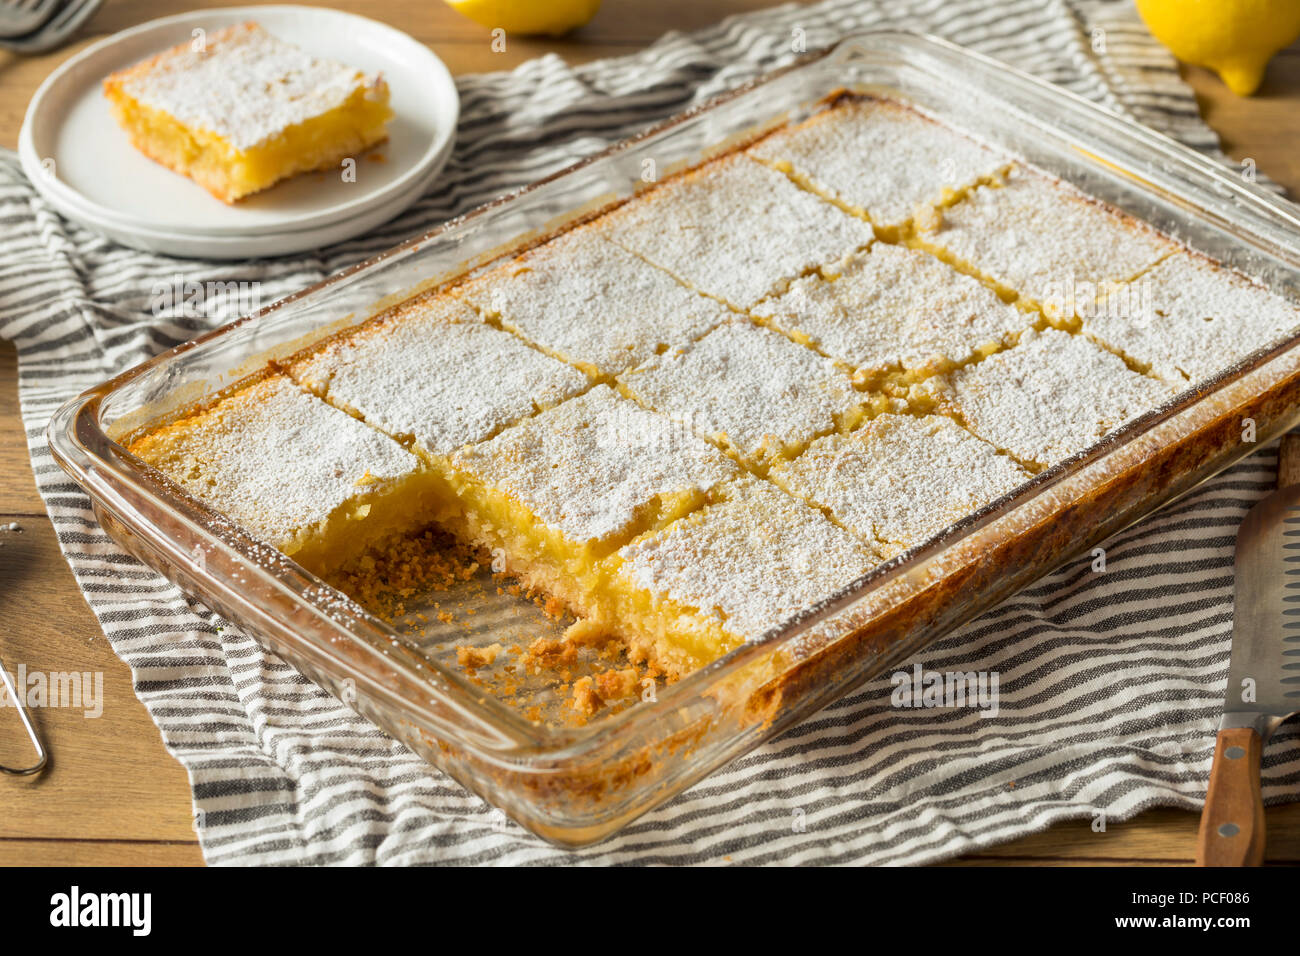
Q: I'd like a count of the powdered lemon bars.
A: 14